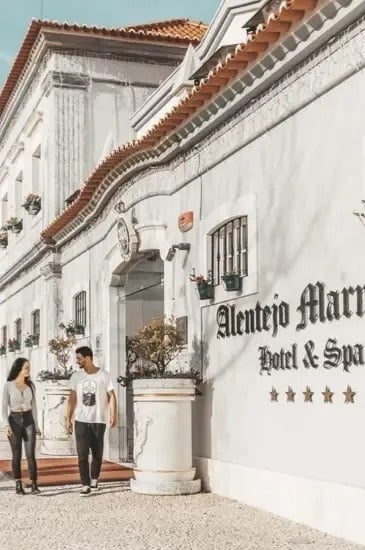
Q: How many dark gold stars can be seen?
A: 5